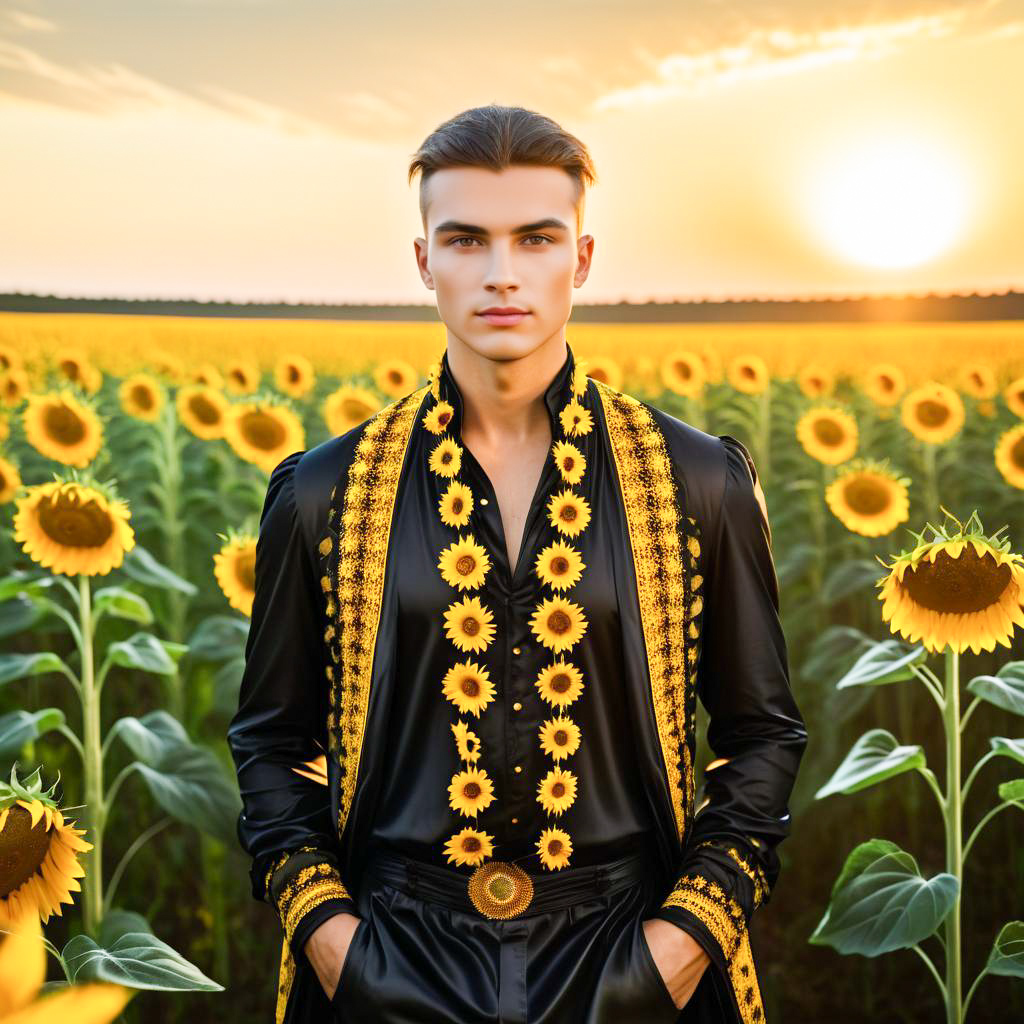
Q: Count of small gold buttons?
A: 5